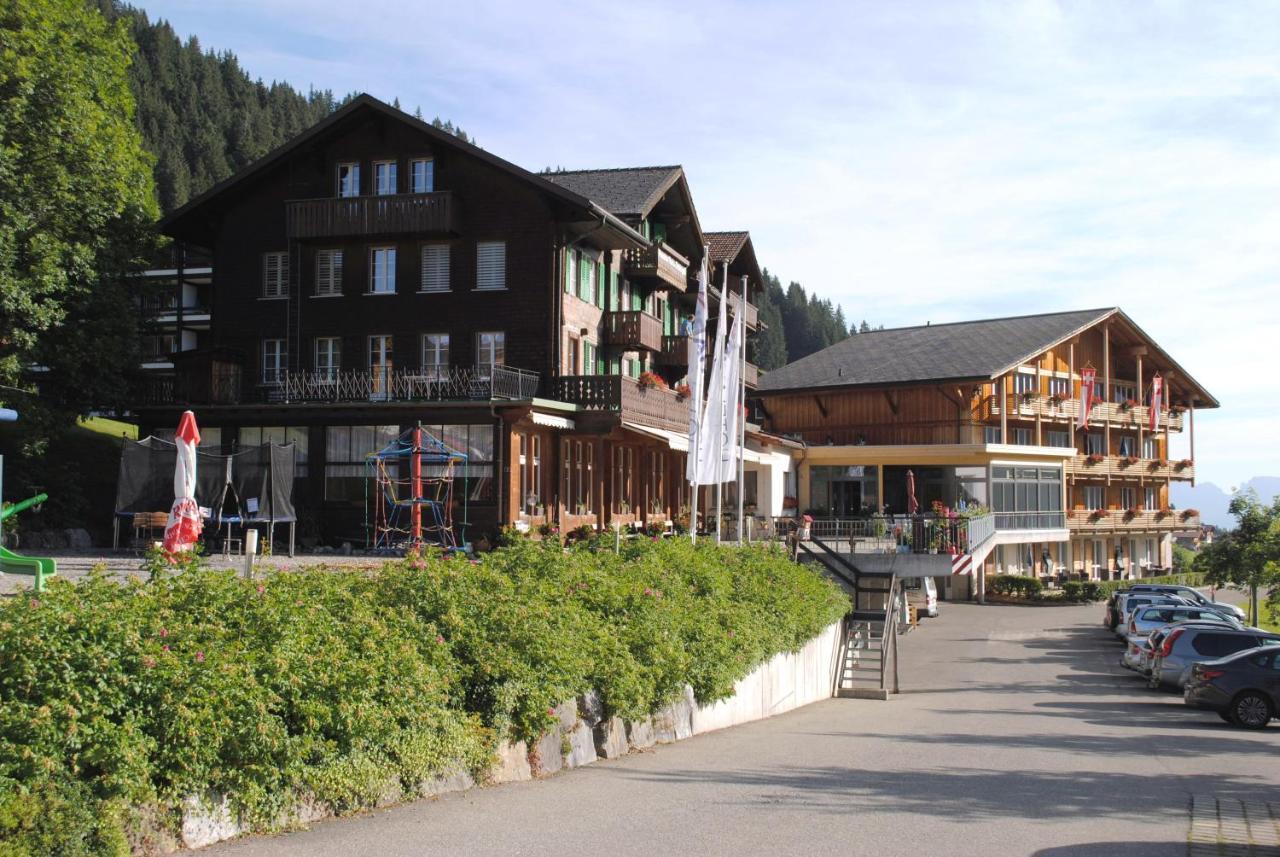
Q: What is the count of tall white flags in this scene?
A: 3